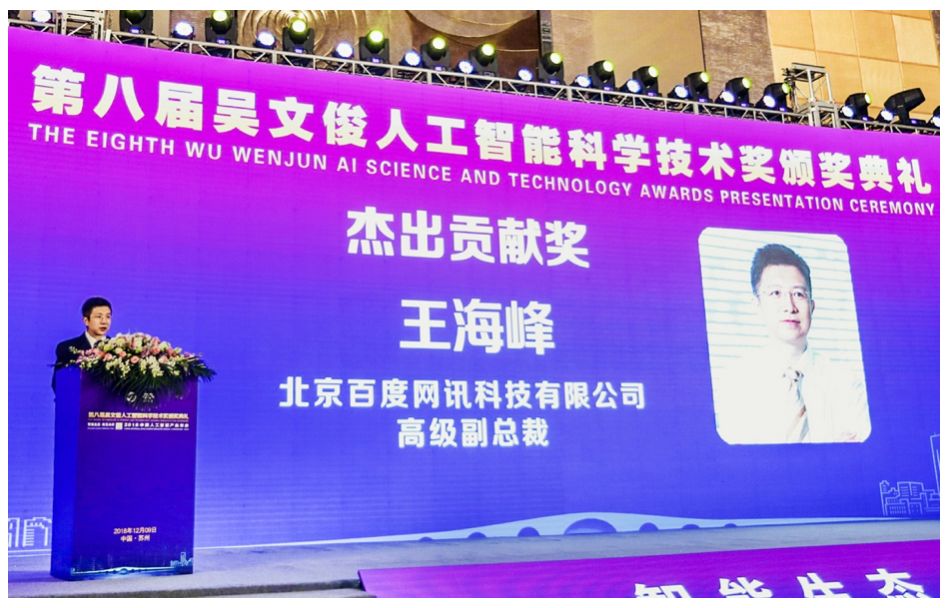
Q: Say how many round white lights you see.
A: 15